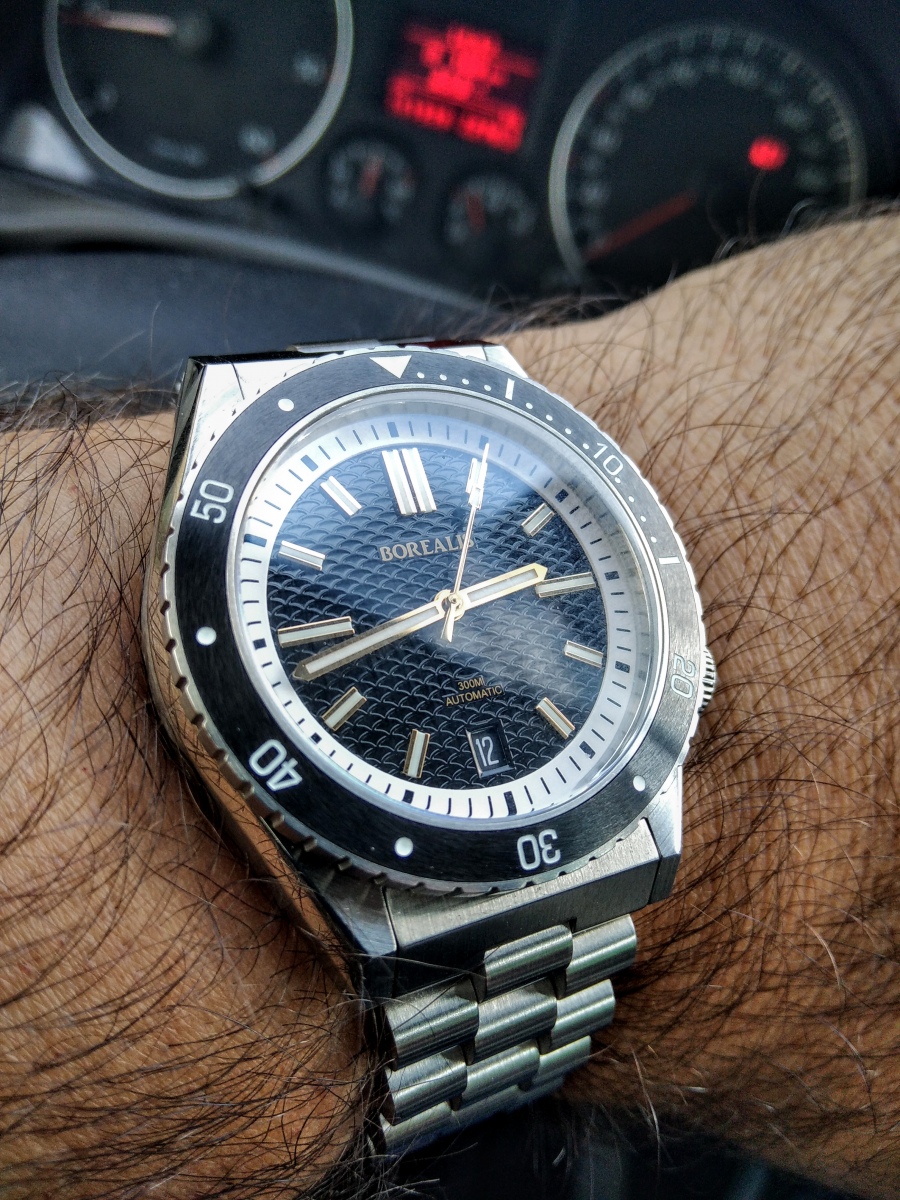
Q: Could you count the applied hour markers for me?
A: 11